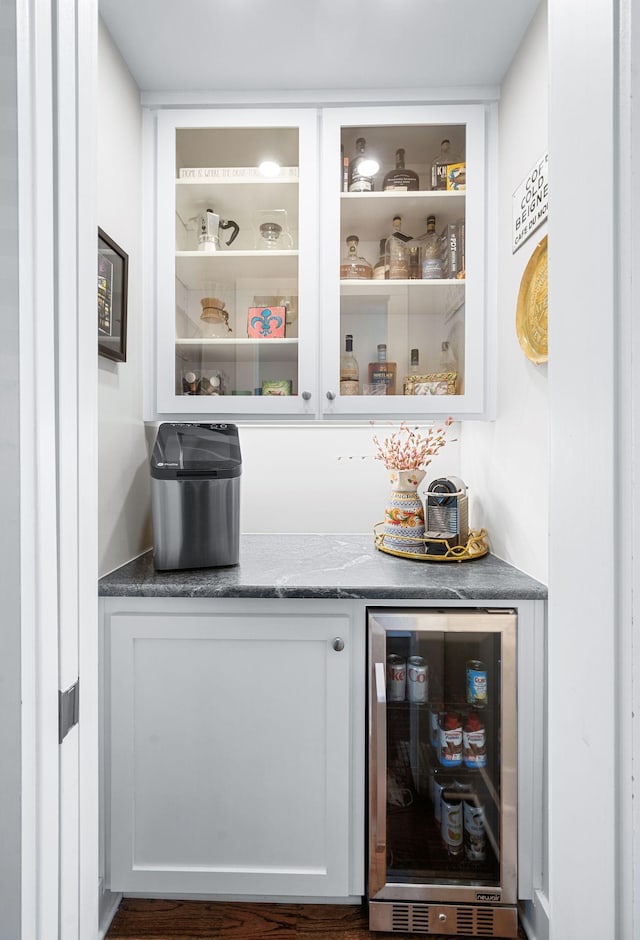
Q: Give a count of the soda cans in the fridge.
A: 2